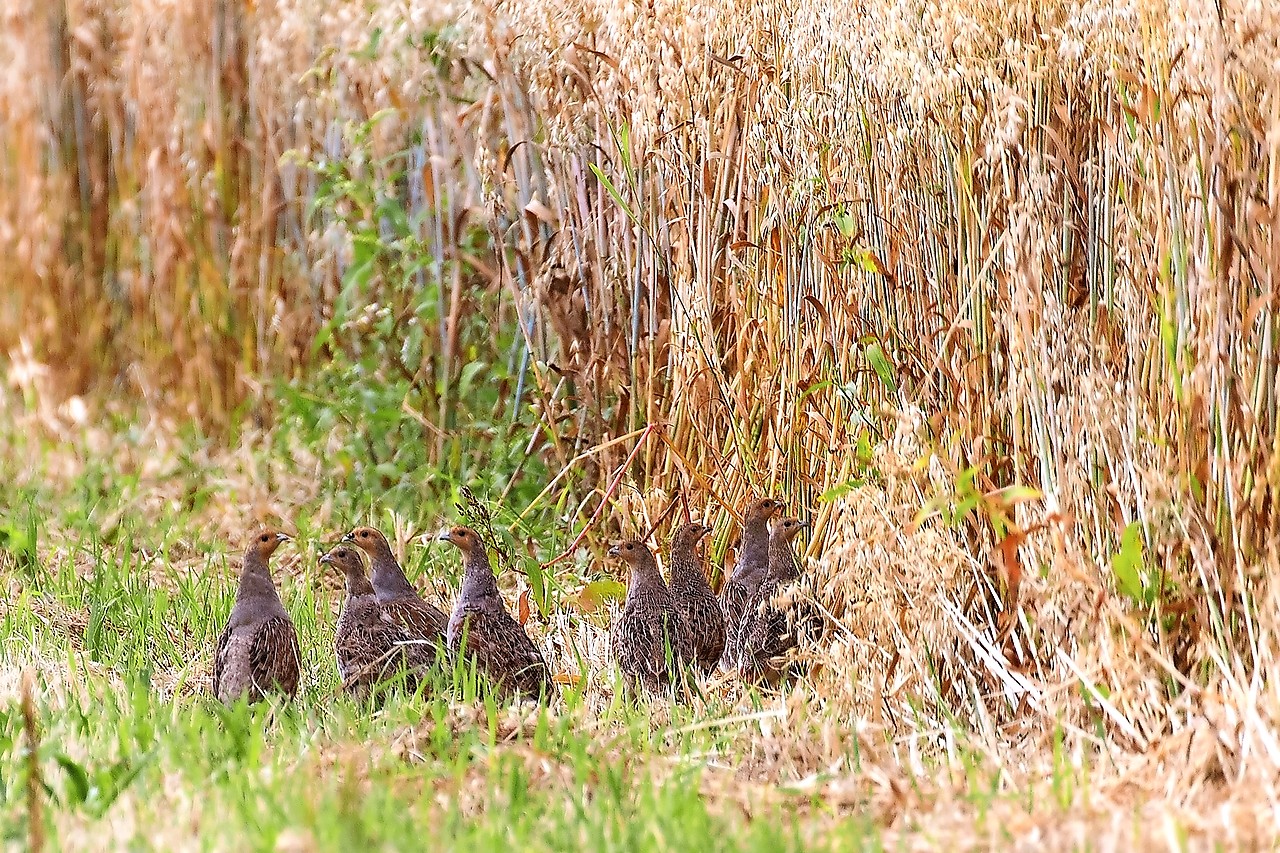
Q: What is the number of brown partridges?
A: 8